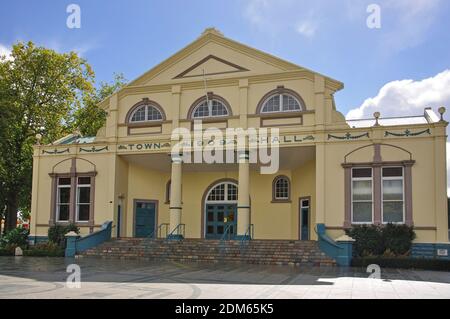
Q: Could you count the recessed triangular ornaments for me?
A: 1